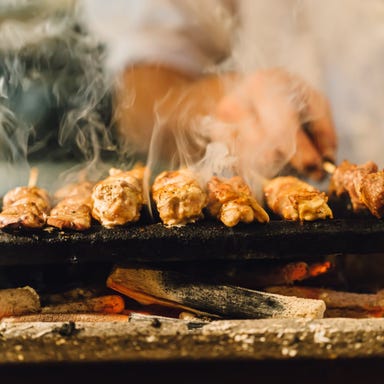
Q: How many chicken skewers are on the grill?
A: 7